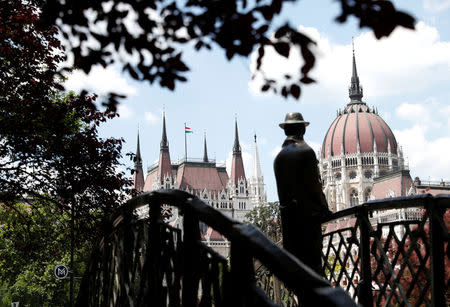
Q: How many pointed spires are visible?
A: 6